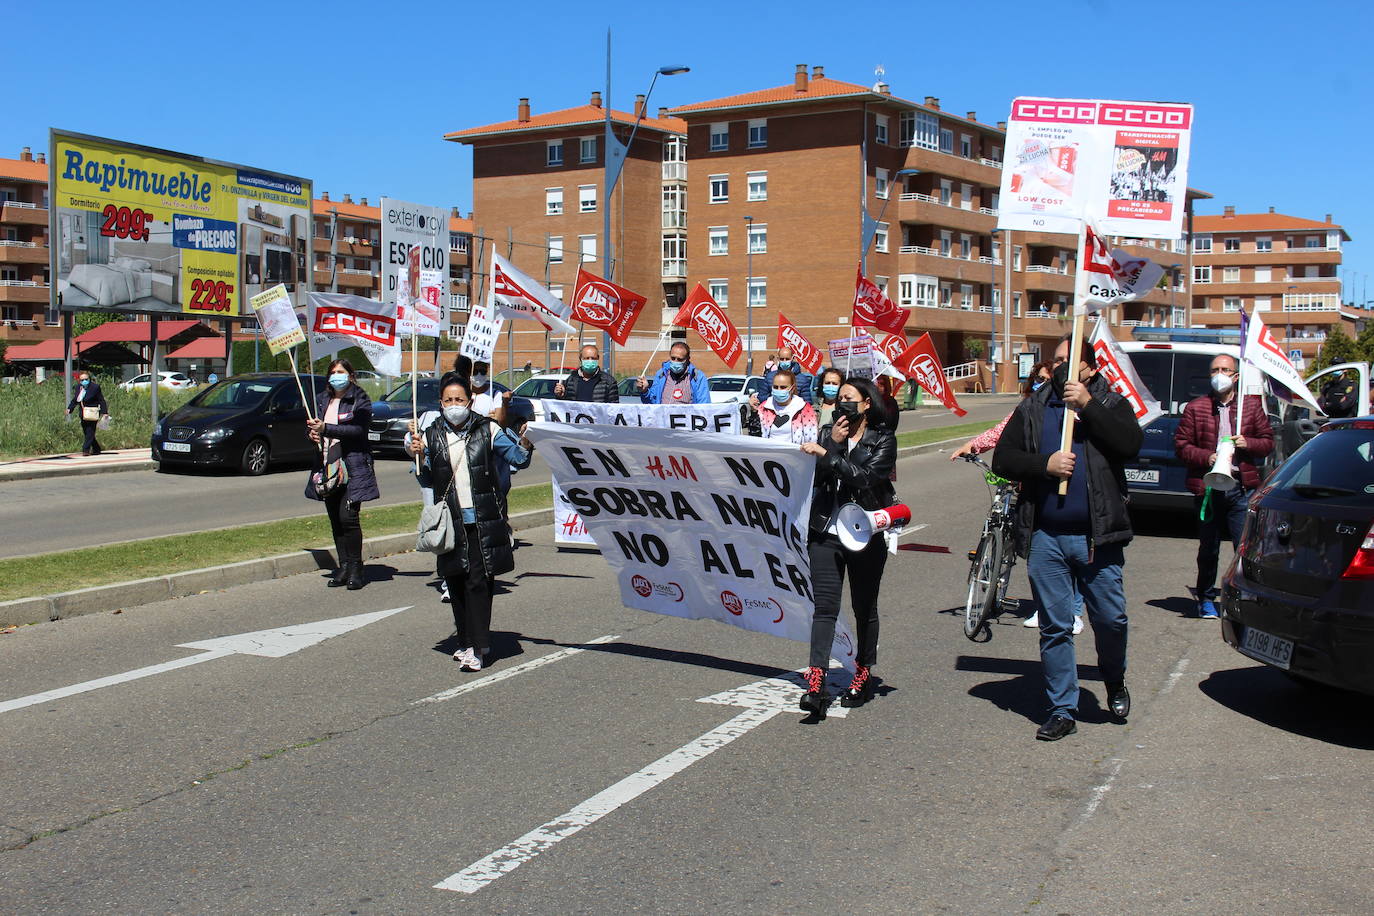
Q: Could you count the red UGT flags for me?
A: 6